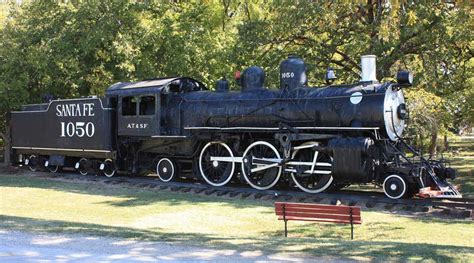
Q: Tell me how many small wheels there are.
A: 6